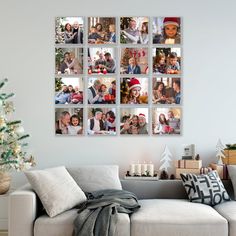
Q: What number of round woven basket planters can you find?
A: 1